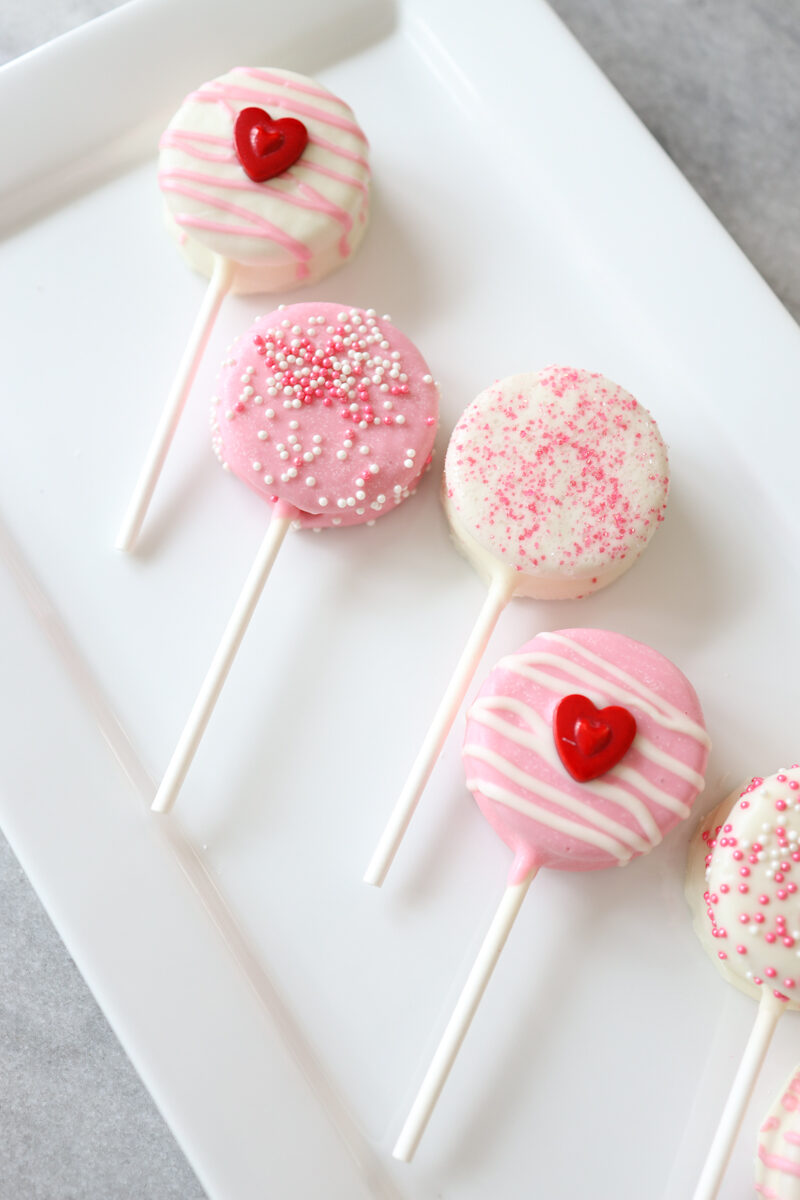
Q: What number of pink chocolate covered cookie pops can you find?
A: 2